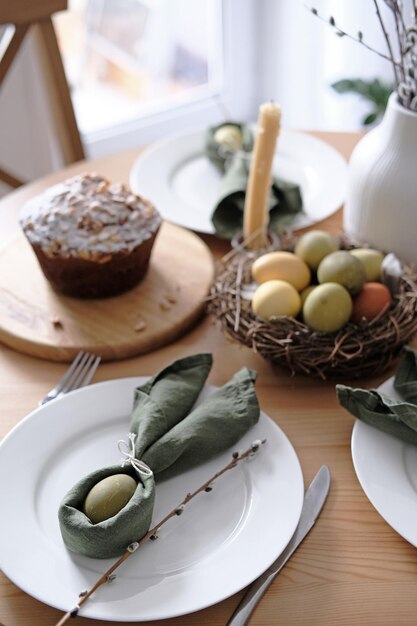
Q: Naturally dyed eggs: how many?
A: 10